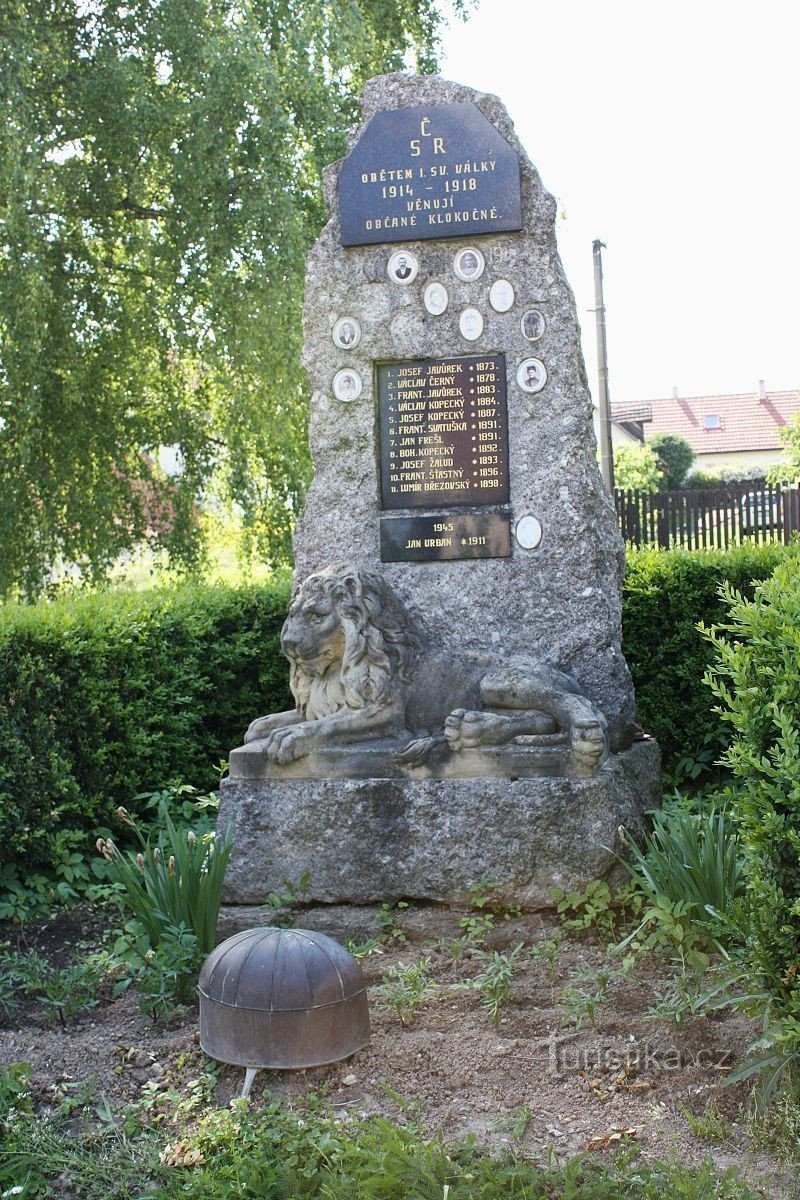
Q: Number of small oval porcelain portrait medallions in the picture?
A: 10